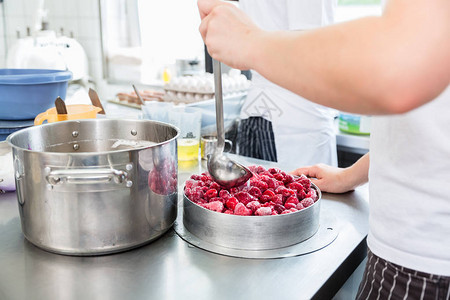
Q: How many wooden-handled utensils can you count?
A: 2